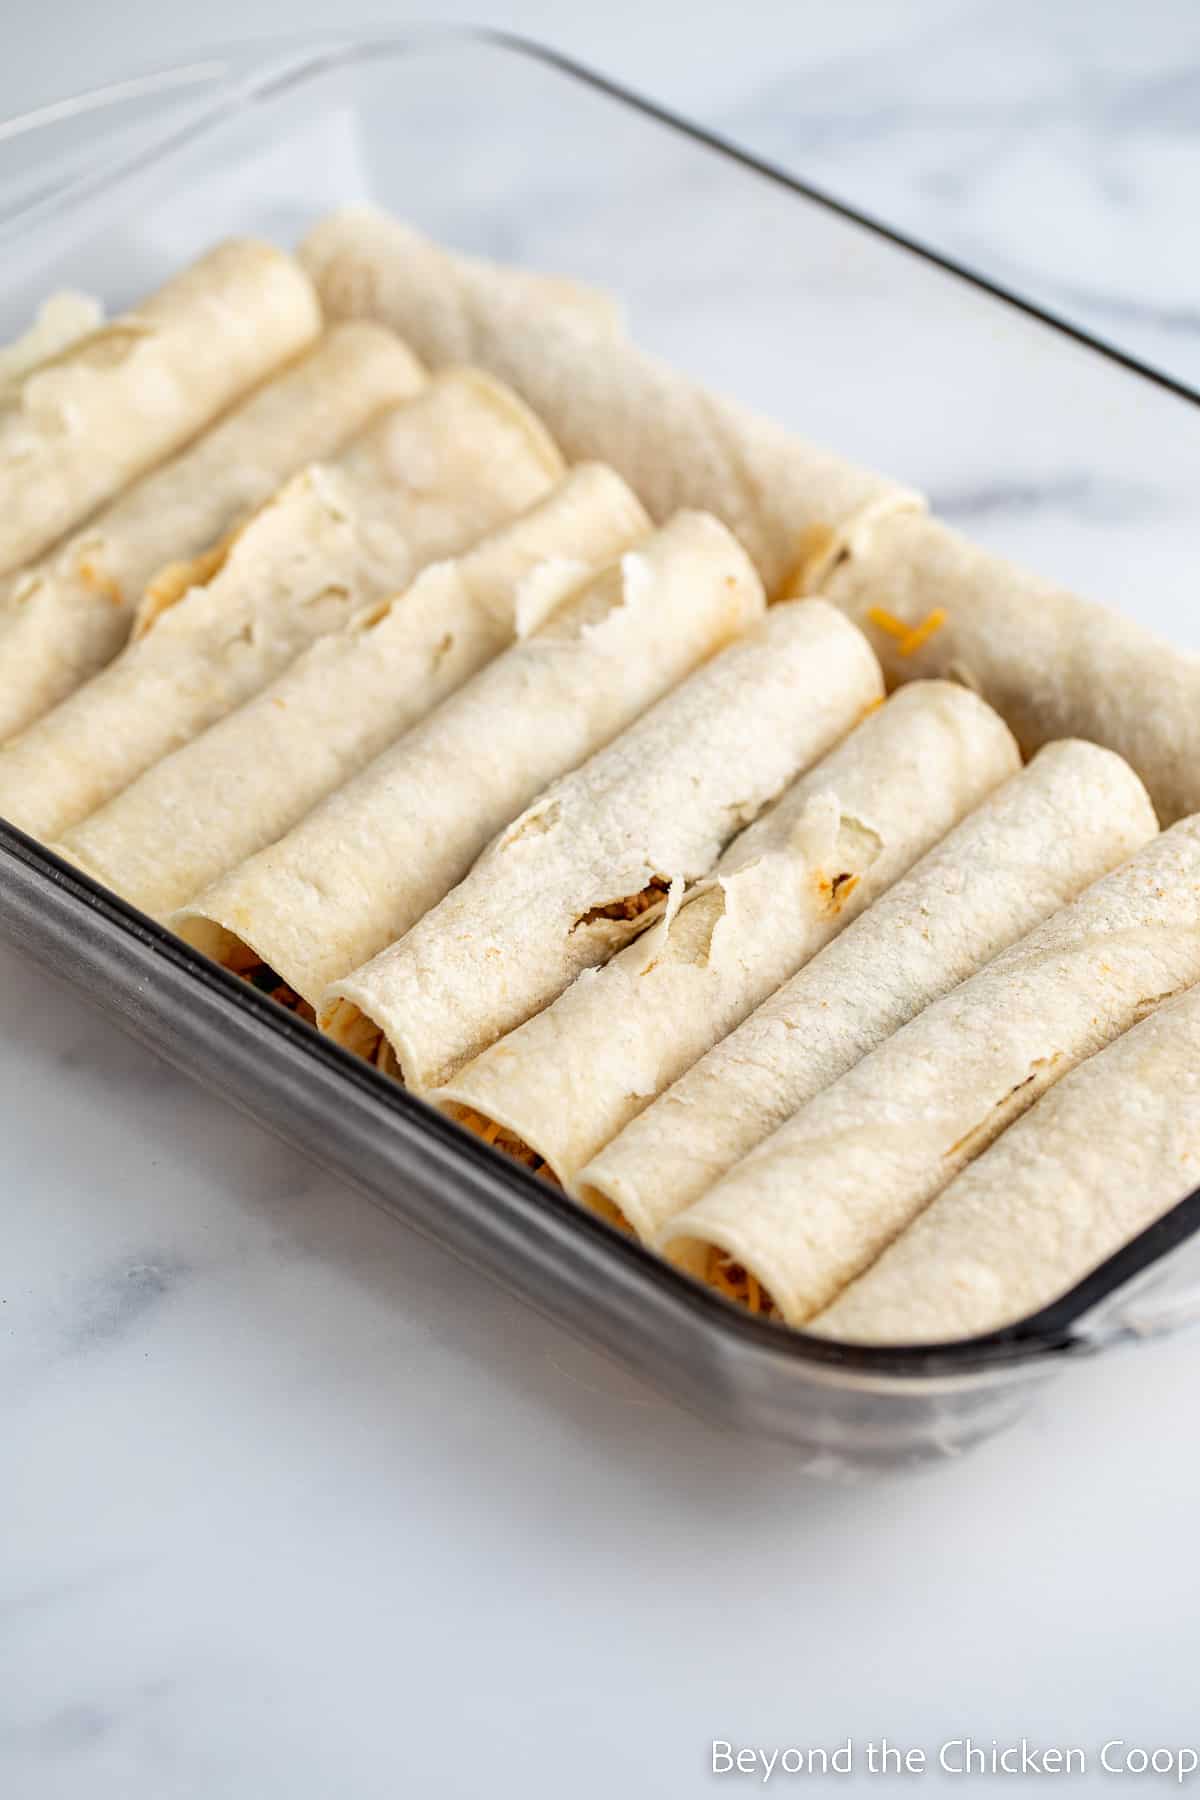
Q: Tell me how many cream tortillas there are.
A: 12